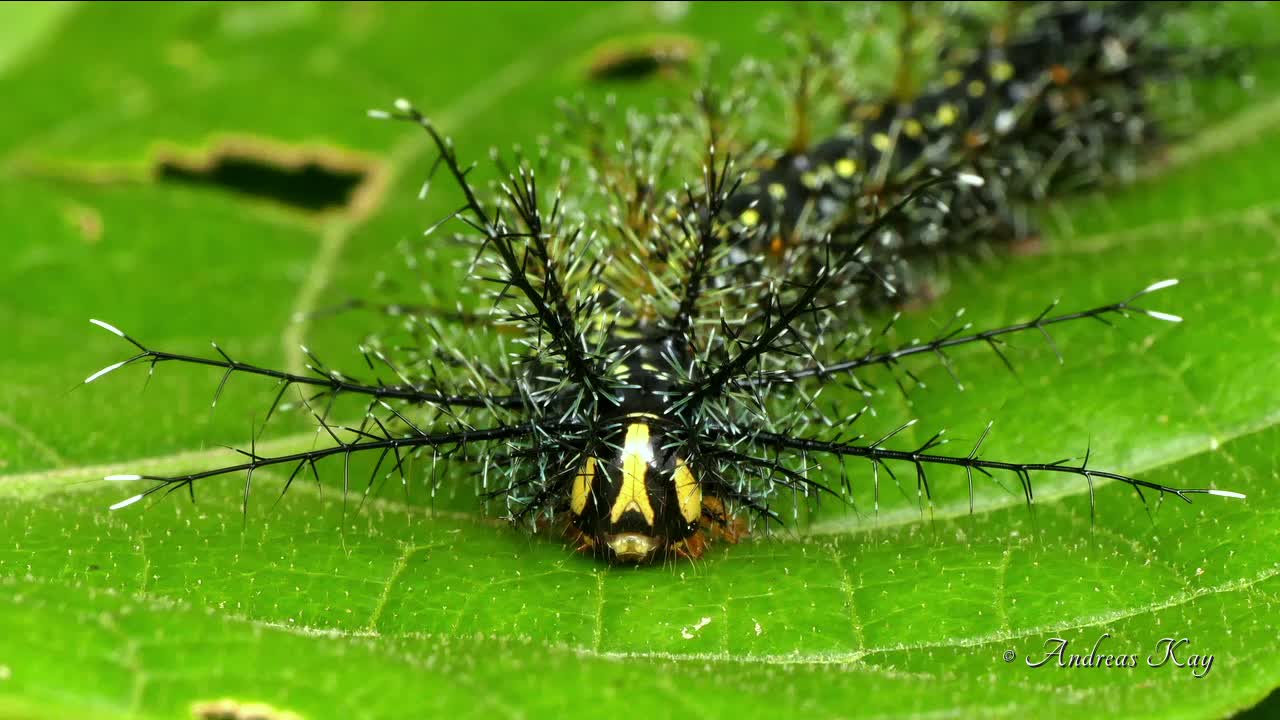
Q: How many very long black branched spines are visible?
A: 6